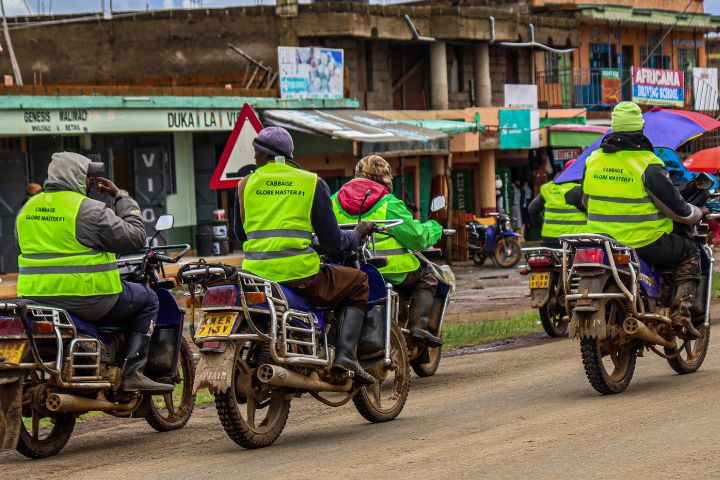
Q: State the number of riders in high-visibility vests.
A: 5